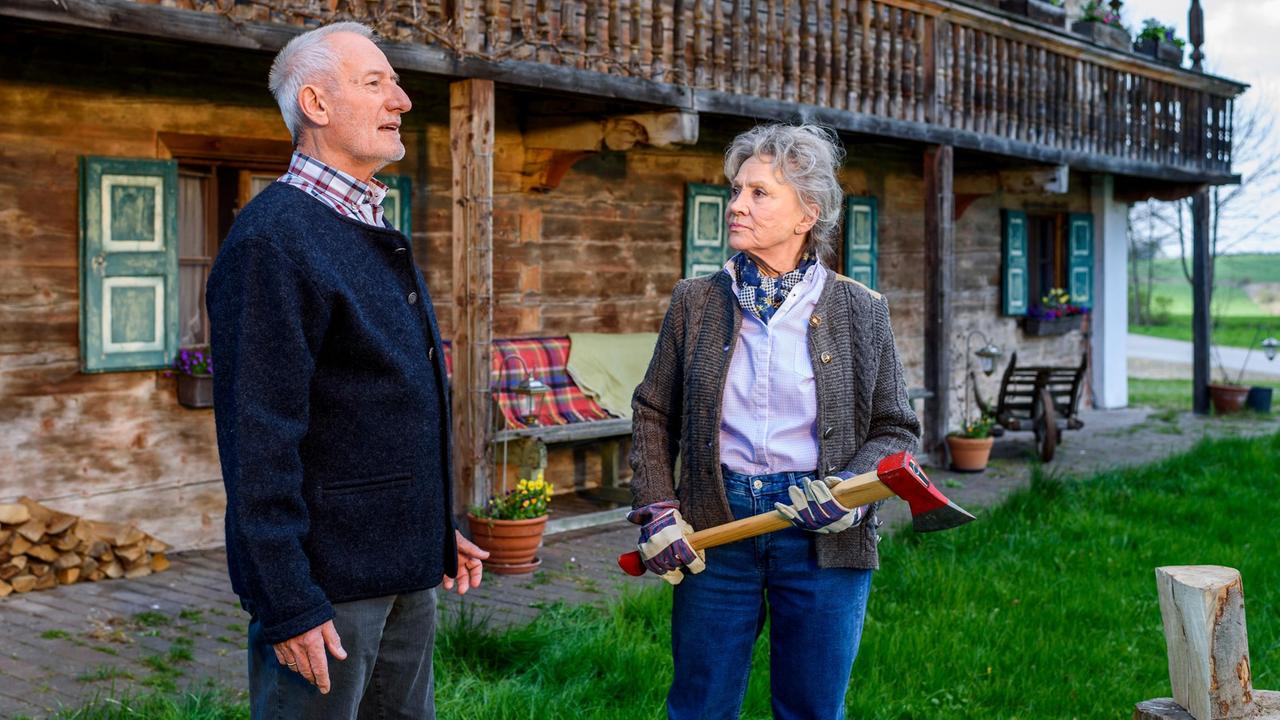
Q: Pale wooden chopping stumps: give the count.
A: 1